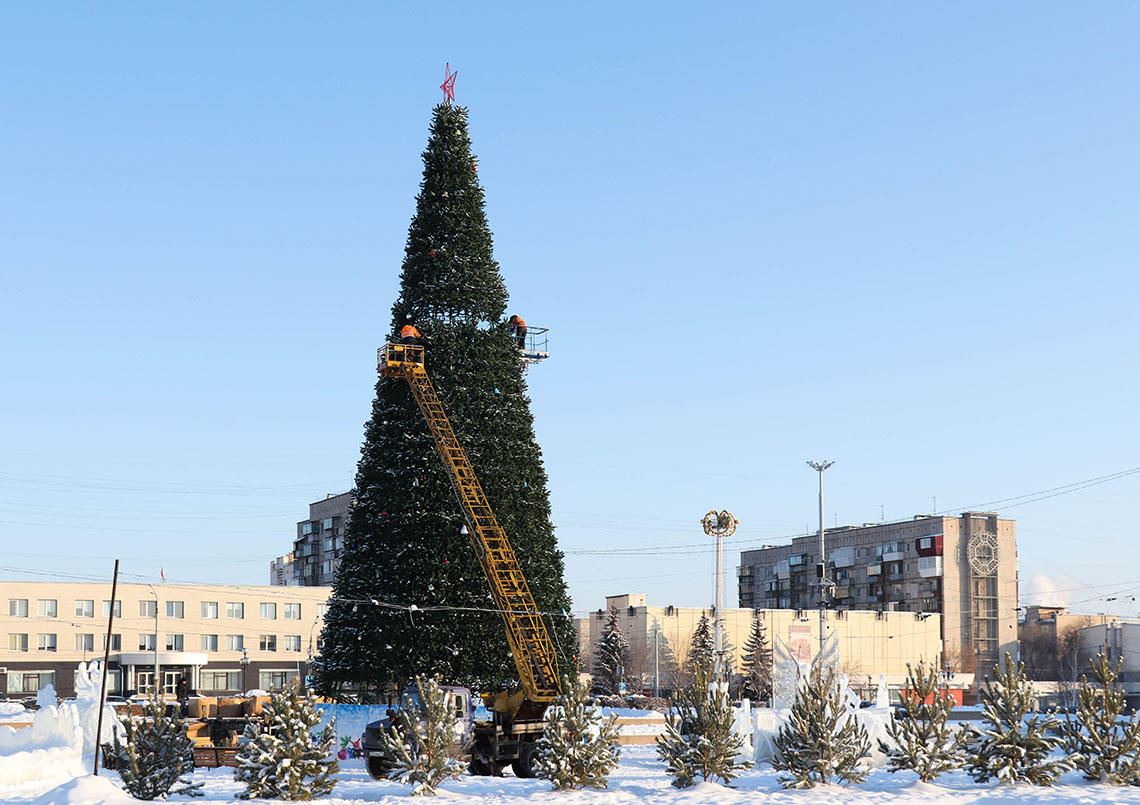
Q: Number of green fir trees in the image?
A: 13